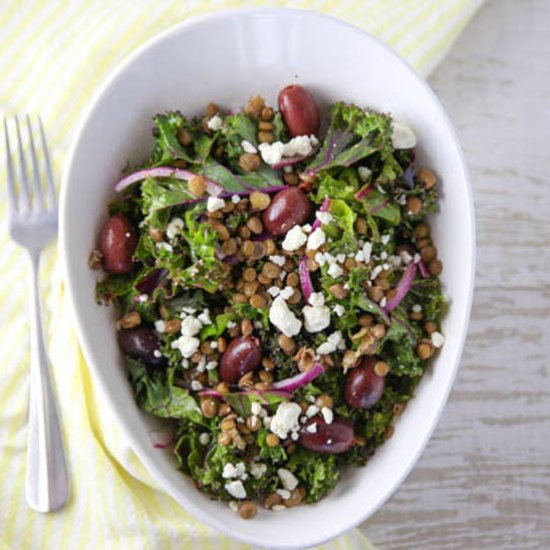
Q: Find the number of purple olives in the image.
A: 7